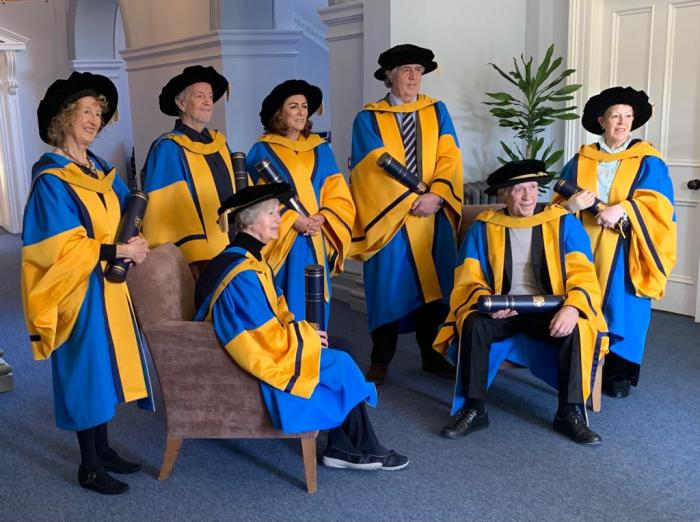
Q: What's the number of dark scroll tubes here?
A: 7